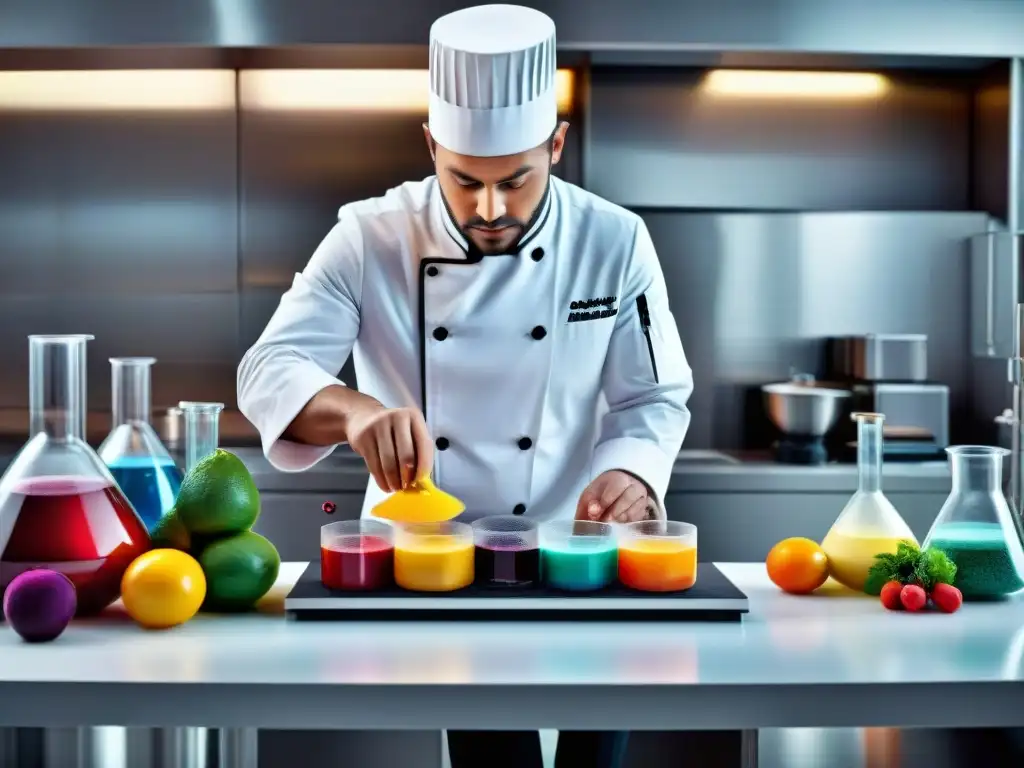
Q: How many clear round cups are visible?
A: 5